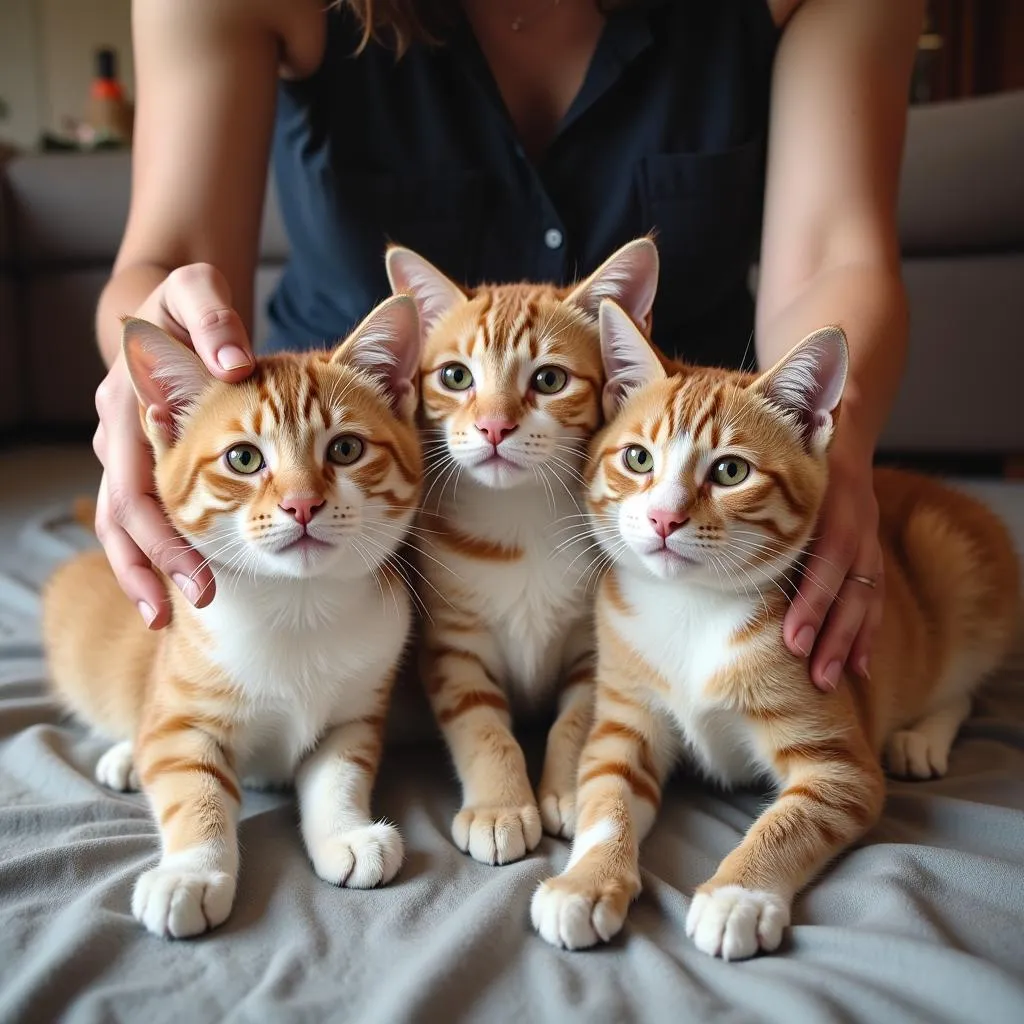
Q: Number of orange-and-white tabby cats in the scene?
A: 3